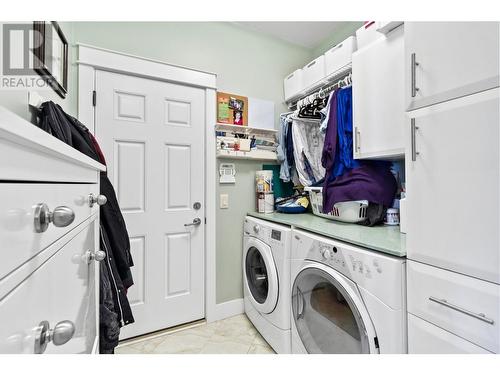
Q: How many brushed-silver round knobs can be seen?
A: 4